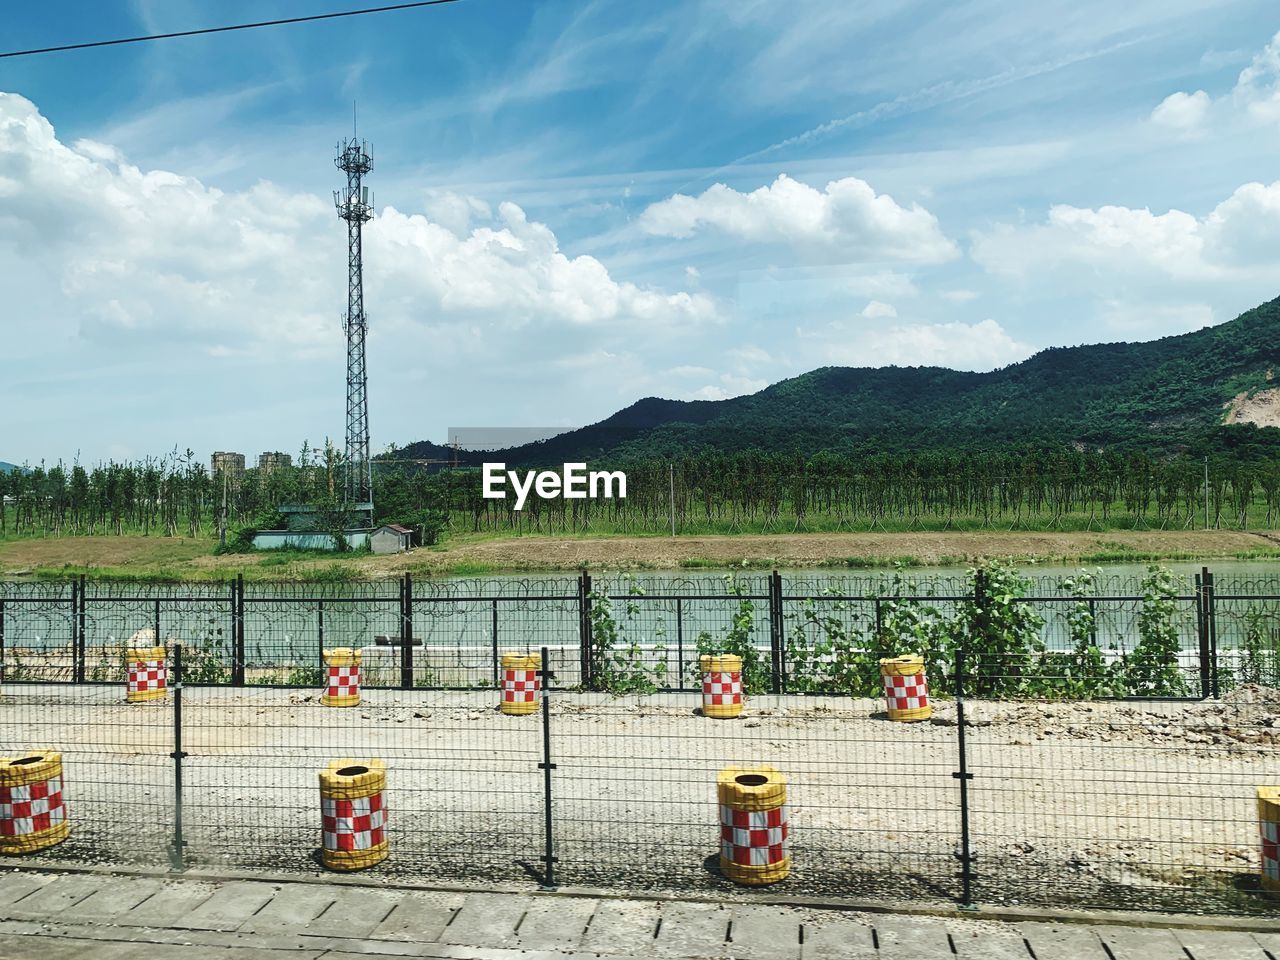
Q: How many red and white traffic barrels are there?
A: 9